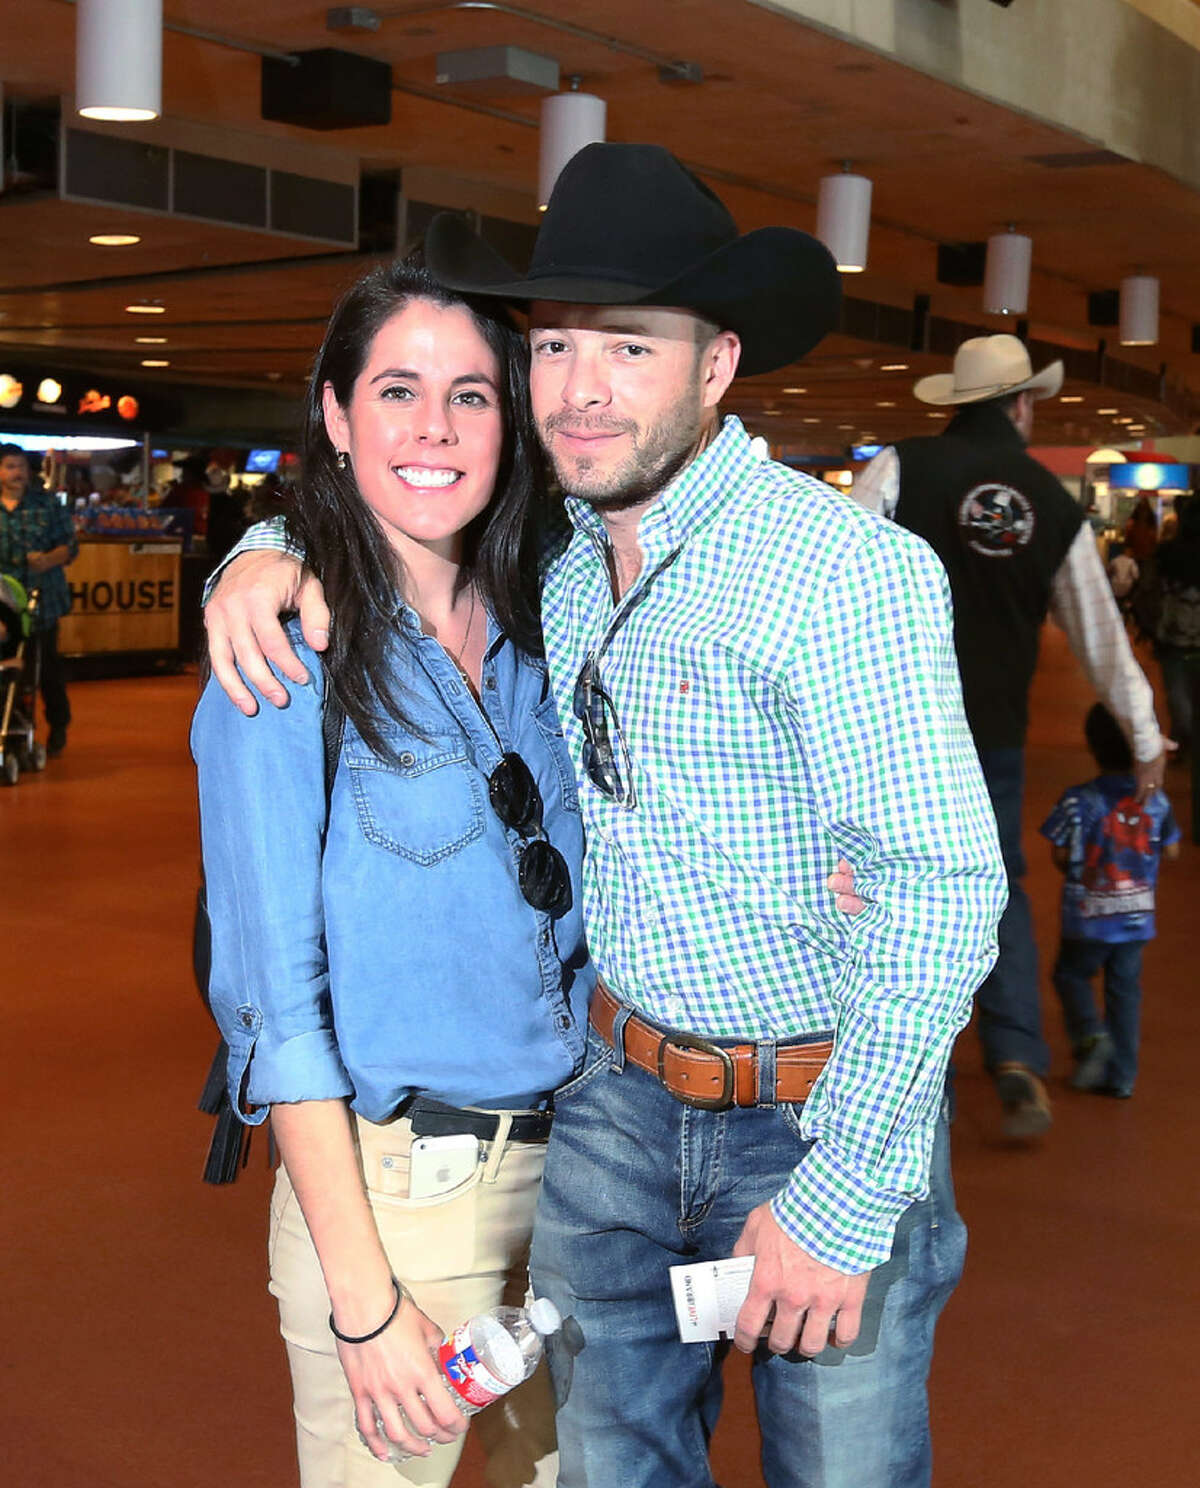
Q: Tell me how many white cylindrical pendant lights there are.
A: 5